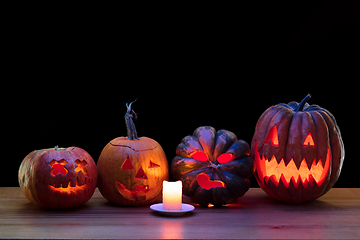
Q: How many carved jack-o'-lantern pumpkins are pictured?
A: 4